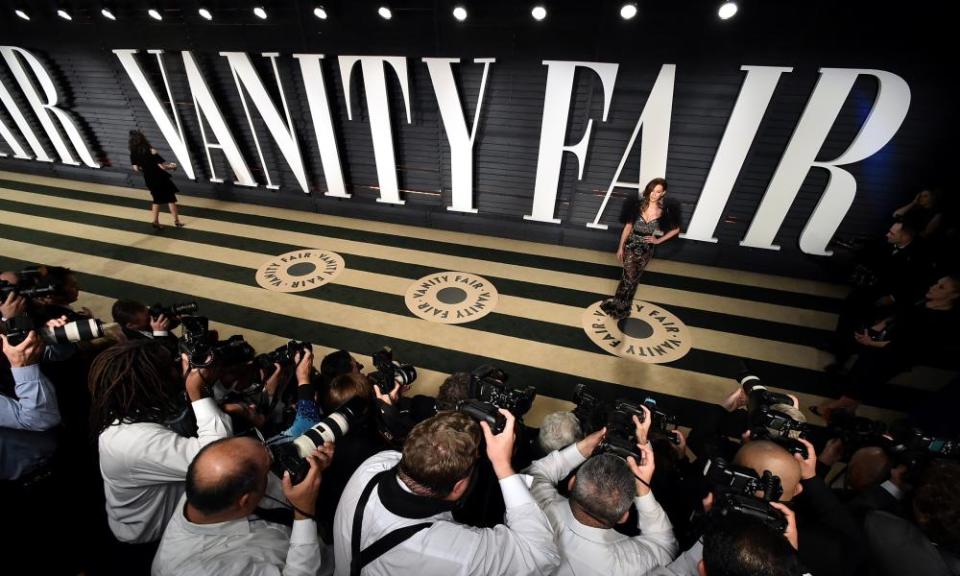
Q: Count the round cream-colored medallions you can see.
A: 3